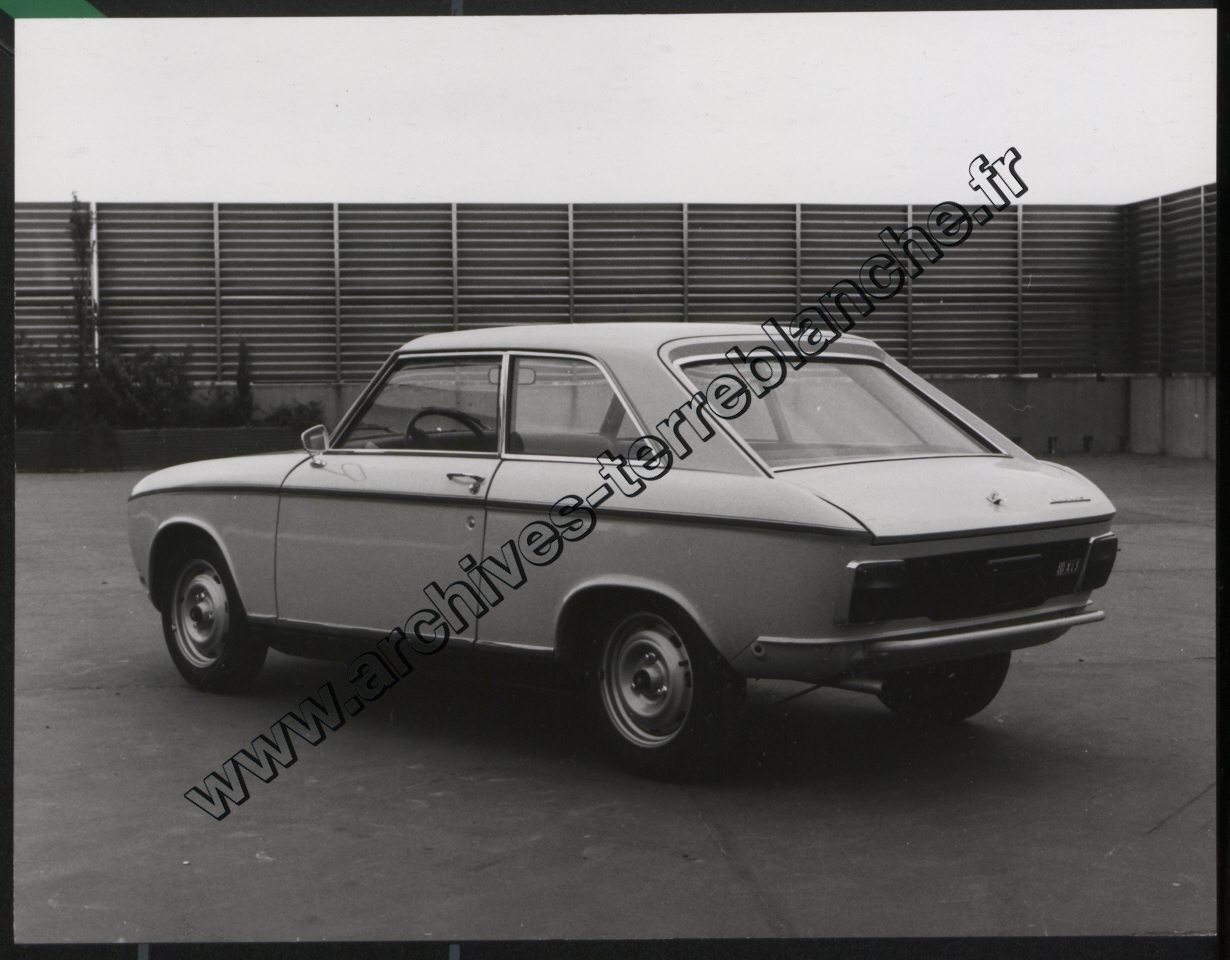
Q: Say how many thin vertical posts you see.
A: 11